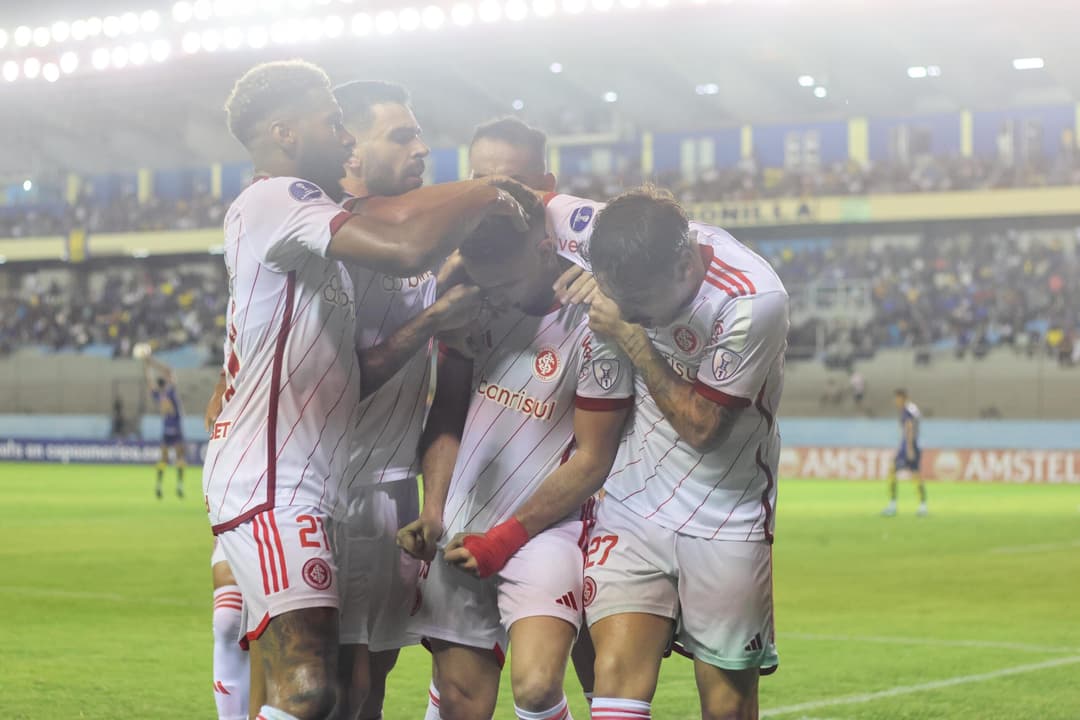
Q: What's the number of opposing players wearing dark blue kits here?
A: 2